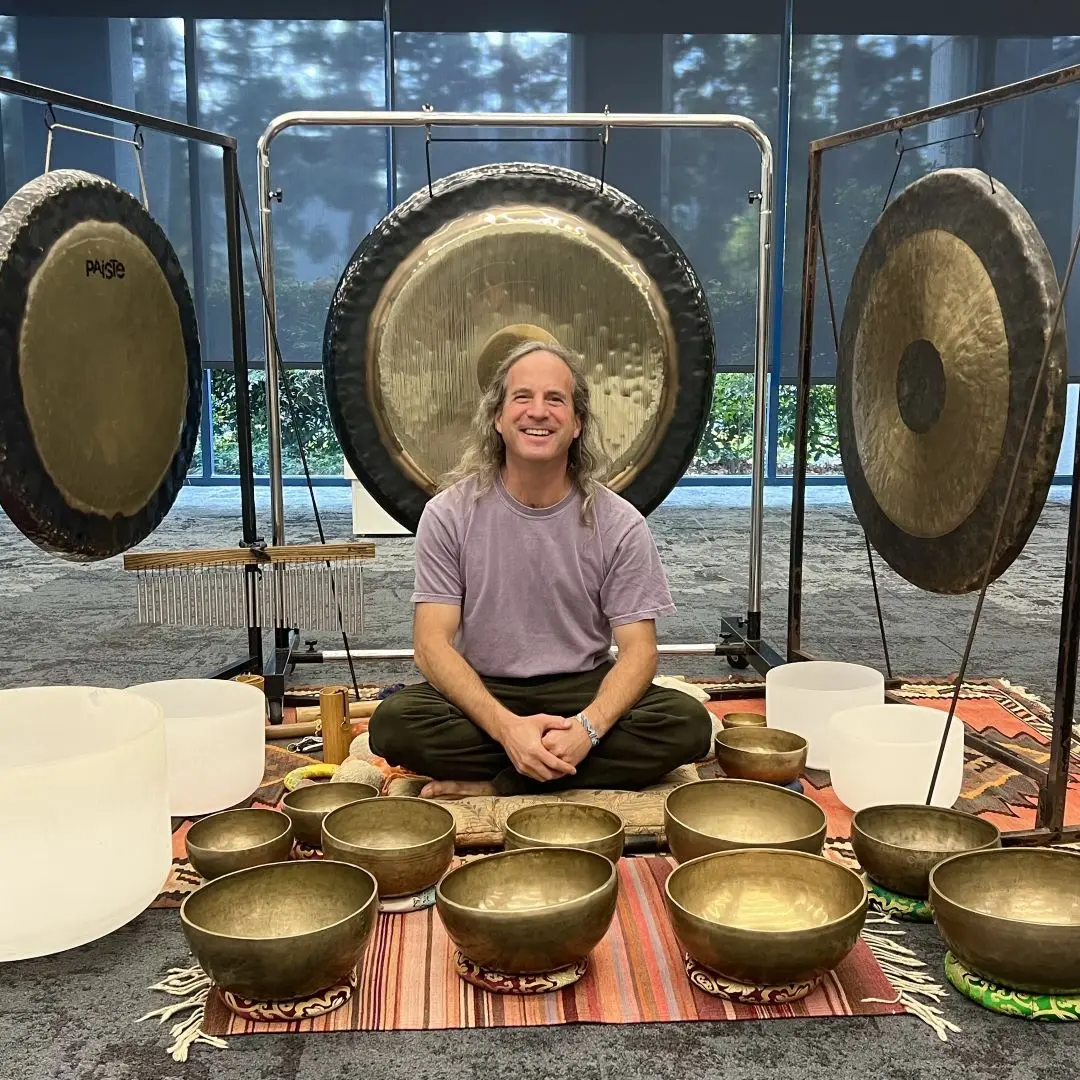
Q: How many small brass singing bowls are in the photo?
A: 12